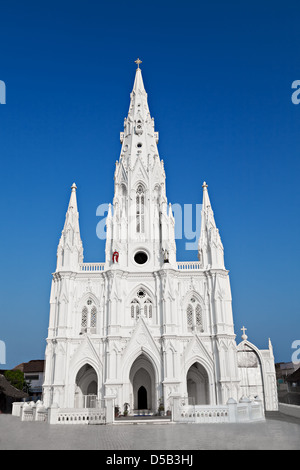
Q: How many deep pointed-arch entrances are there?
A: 3